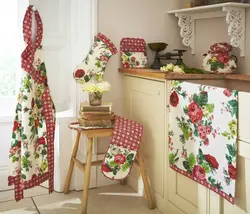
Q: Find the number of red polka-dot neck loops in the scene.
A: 1